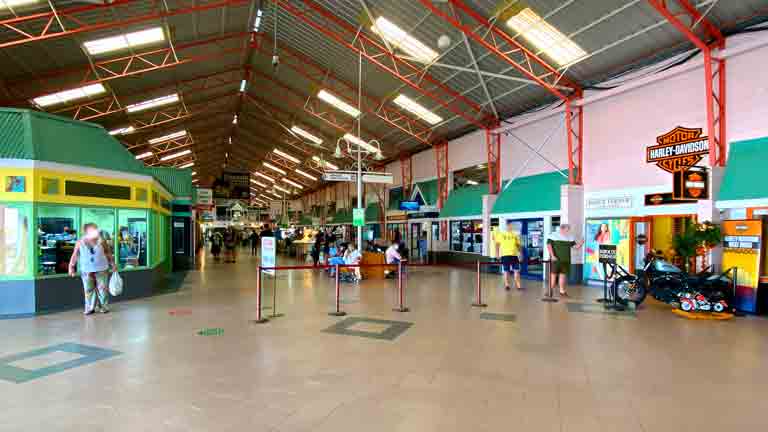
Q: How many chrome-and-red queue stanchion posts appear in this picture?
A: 5